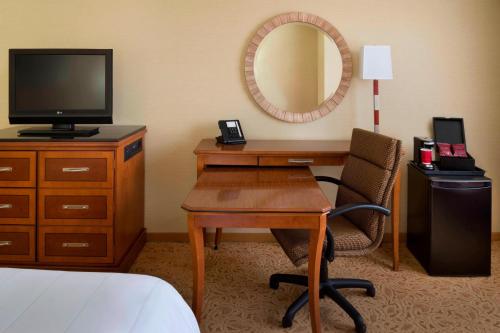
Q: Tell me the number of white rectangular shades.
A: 1